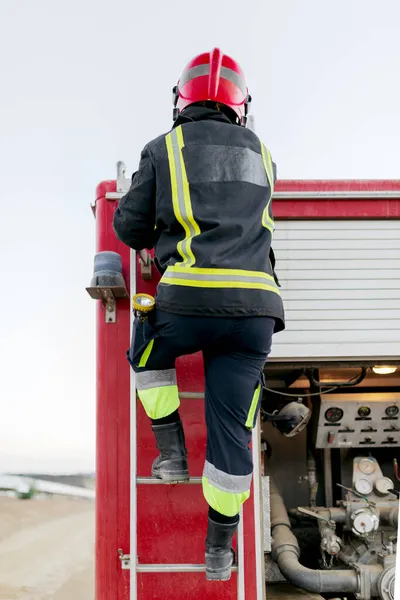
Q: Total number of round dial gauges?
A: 6